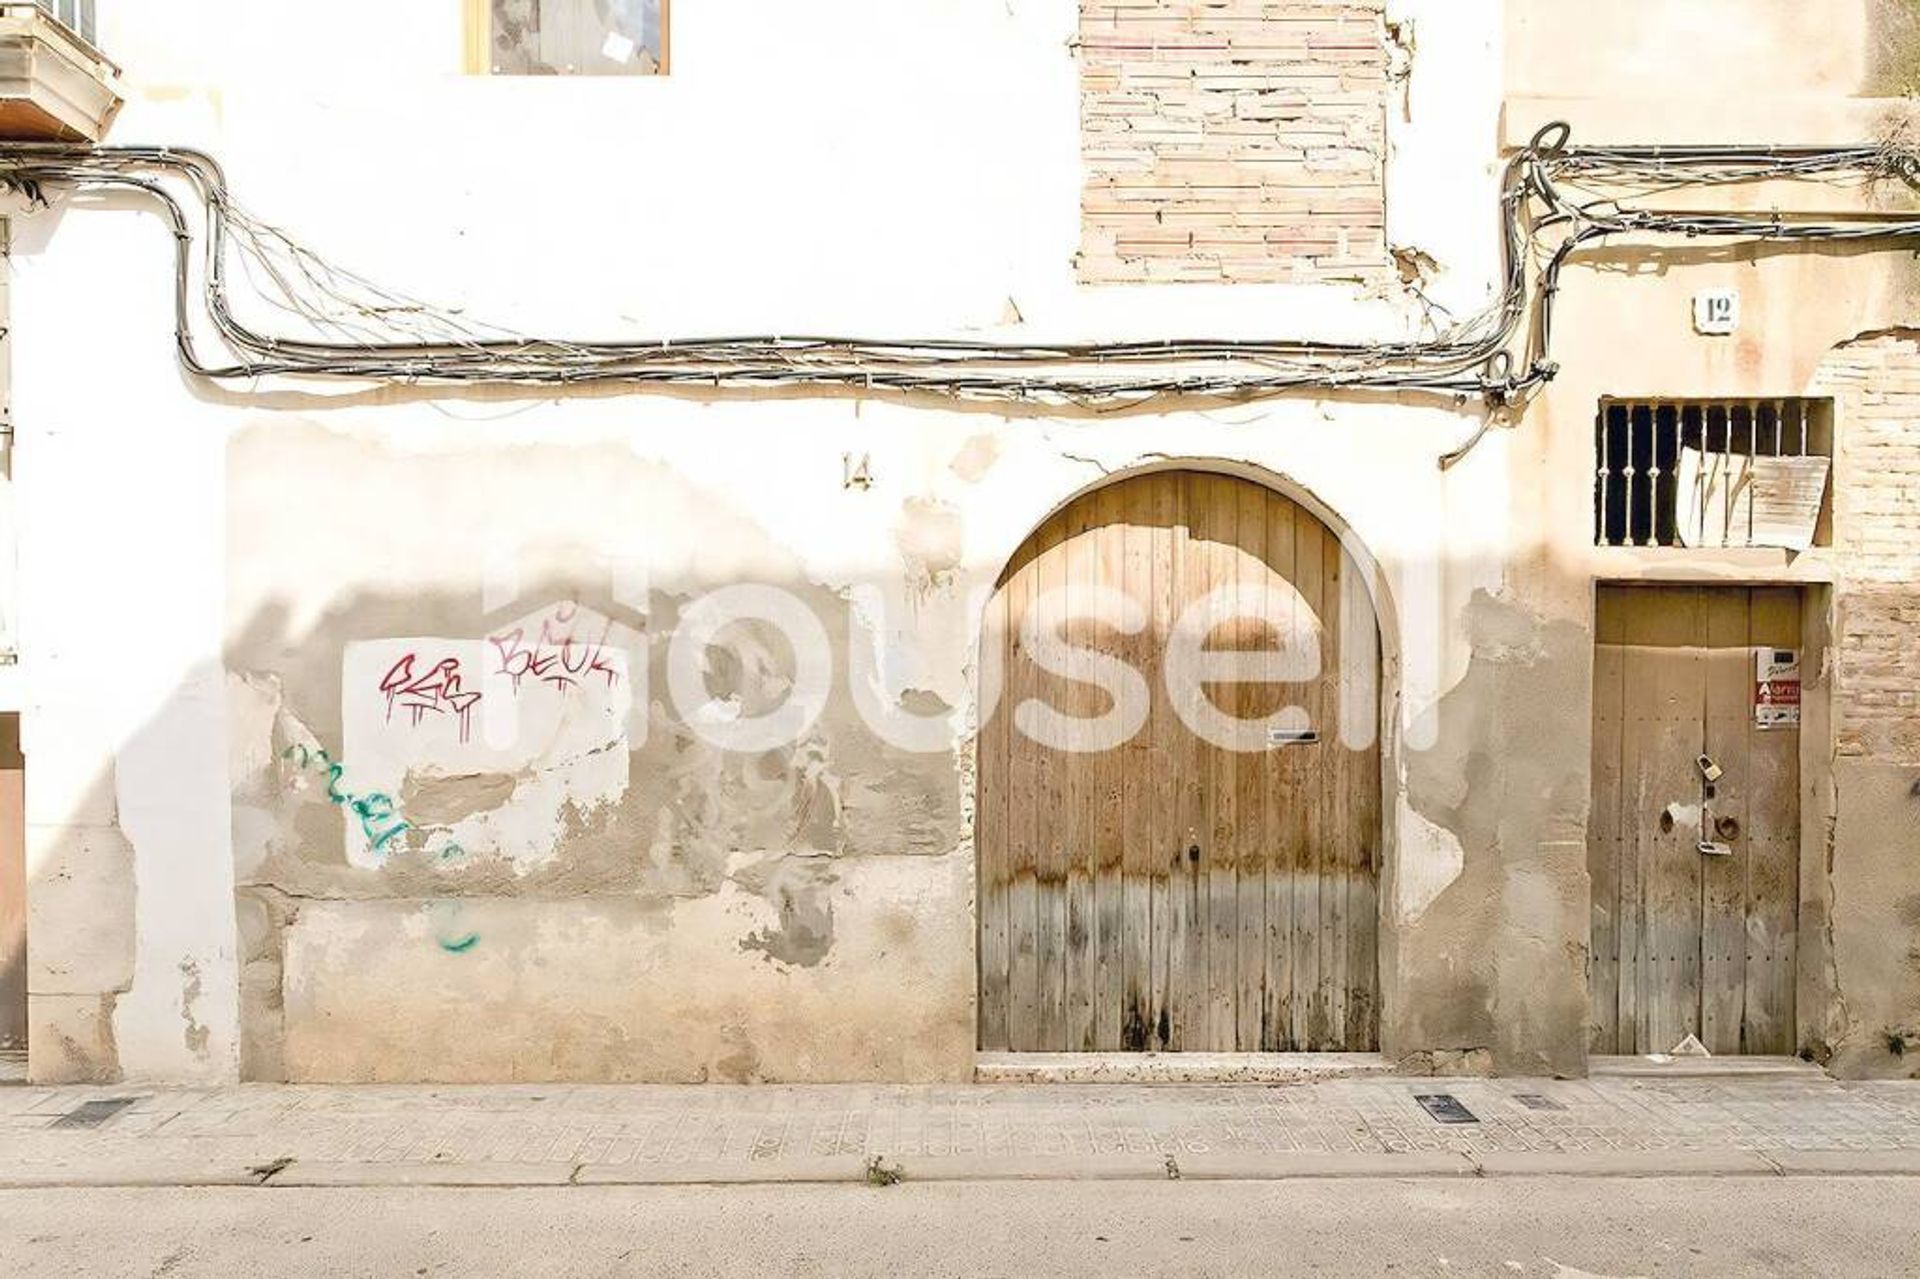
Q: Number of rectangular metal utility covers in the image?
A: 3